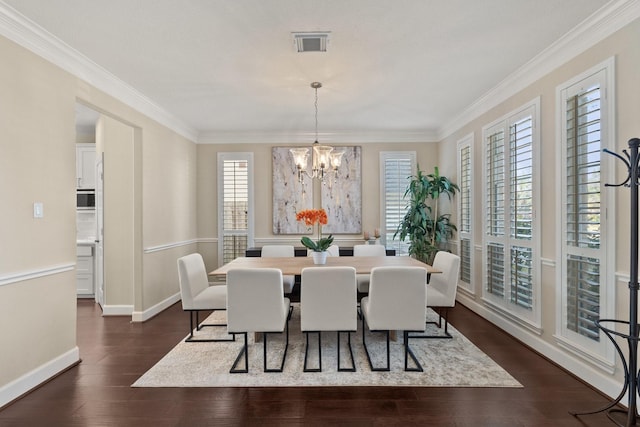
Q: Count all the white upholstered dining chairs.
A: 8